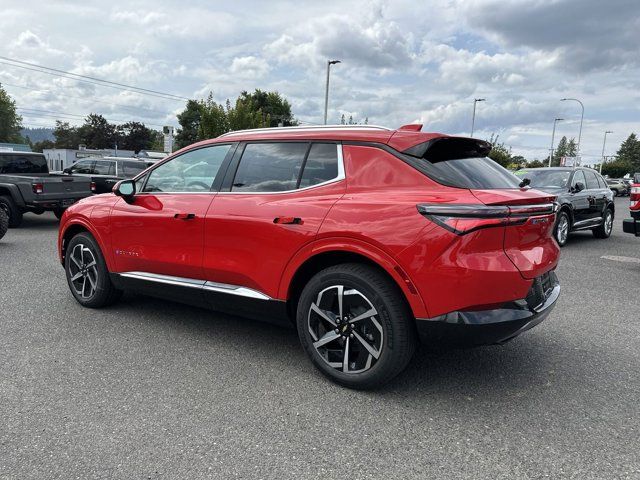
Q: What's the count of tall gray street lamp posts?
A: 5